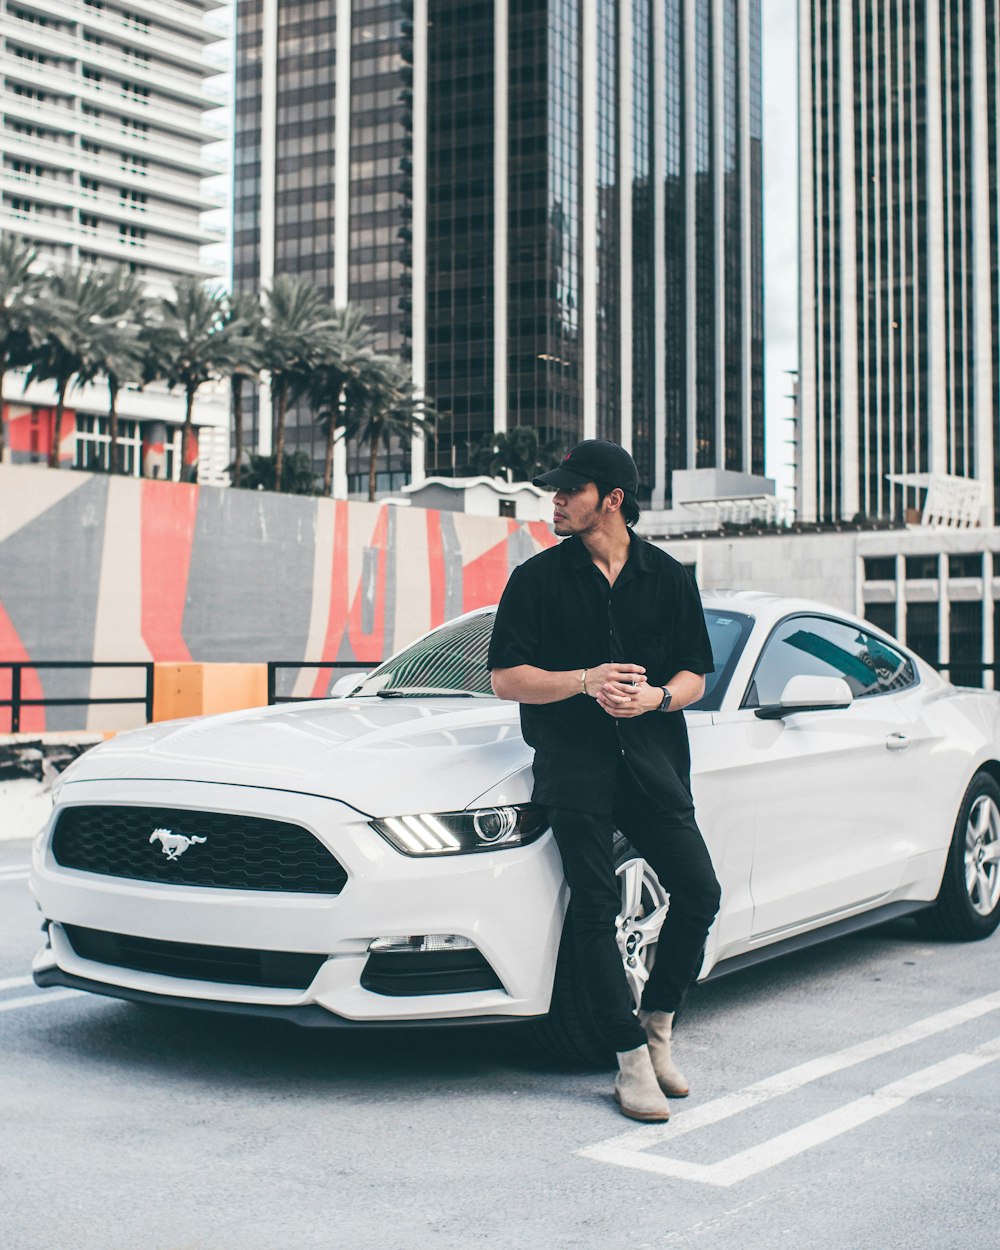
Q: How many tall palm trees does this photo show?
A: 8